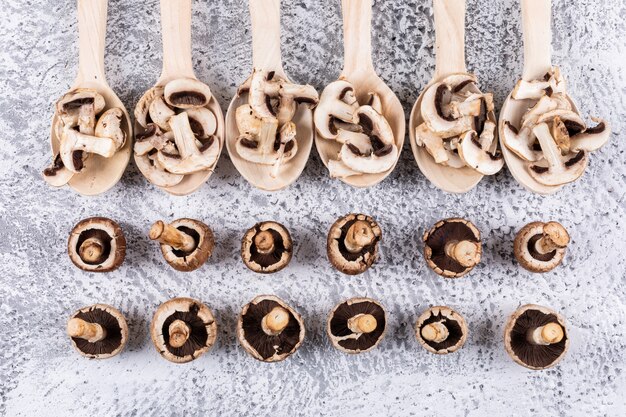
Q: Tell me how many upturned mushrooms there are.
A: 12